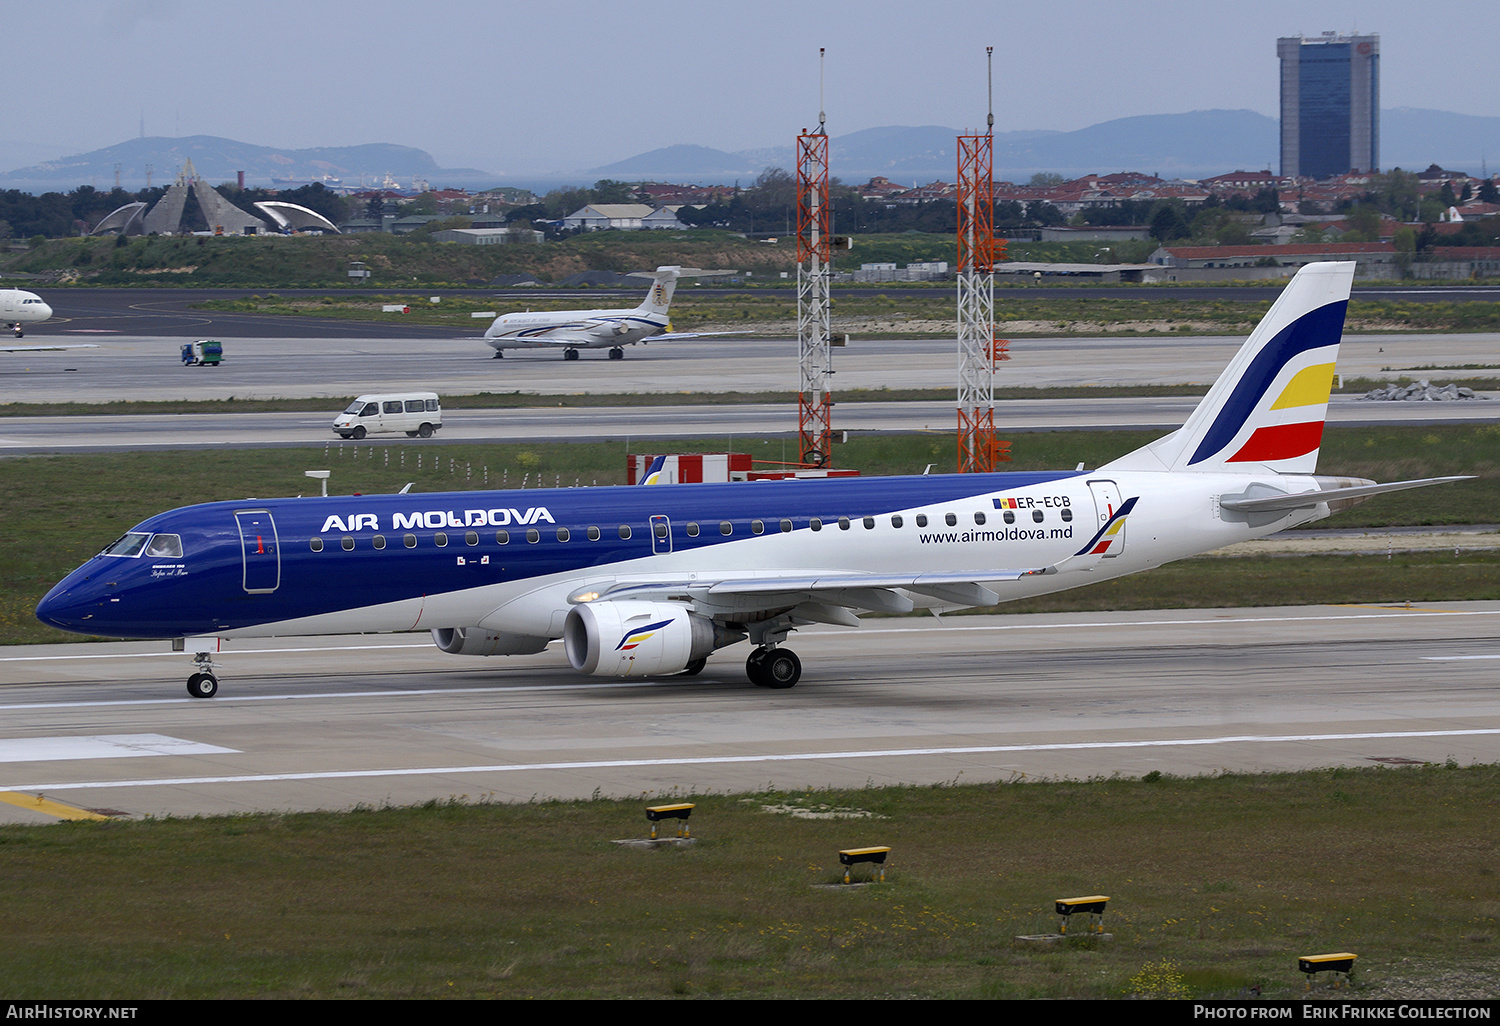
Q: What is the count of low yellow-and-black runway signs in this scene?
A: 4